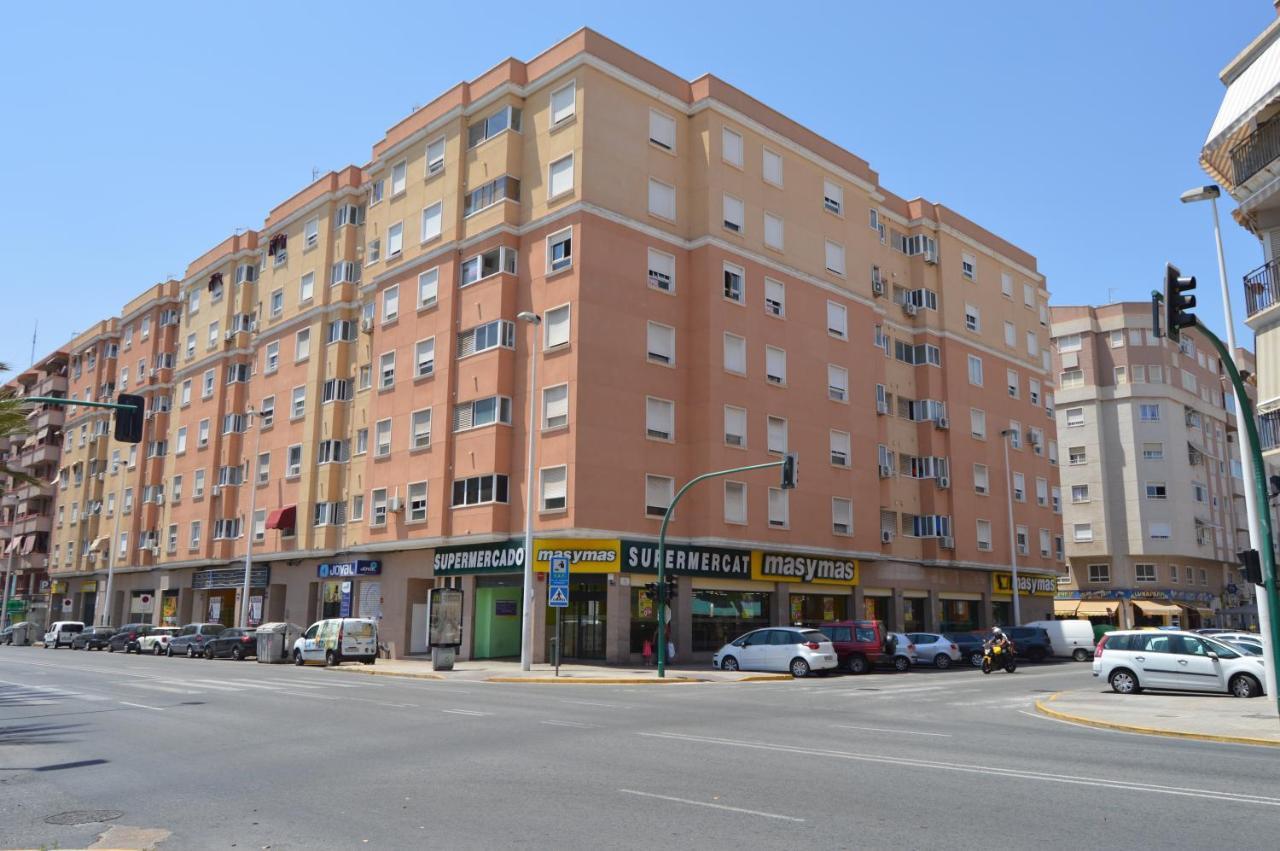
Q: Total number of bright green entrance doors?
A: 1